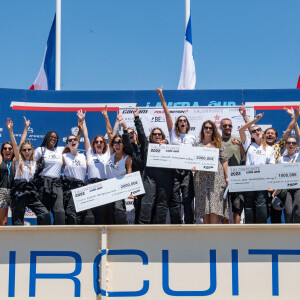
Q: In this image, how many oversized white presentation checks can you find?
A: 3